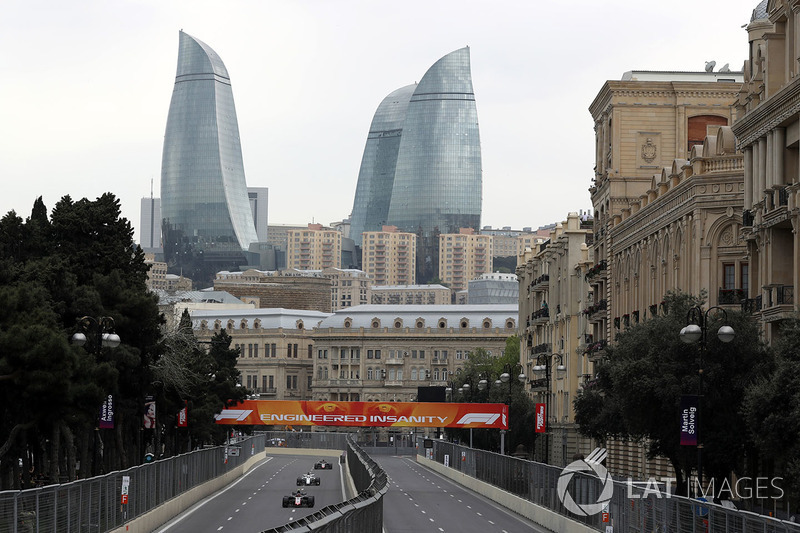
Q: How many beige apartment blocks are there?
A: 3